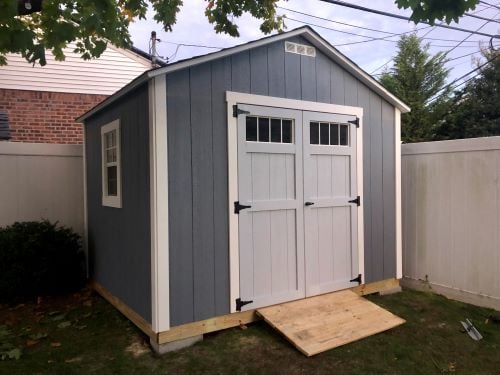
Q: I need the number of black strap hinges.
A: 6